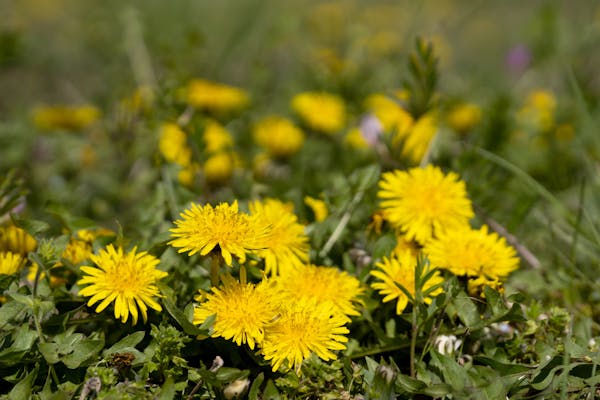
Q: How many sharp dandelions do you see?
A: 9